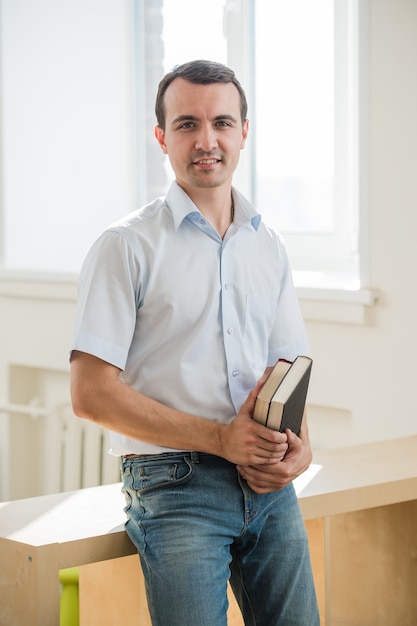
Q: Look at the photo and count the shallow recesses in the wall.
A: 2